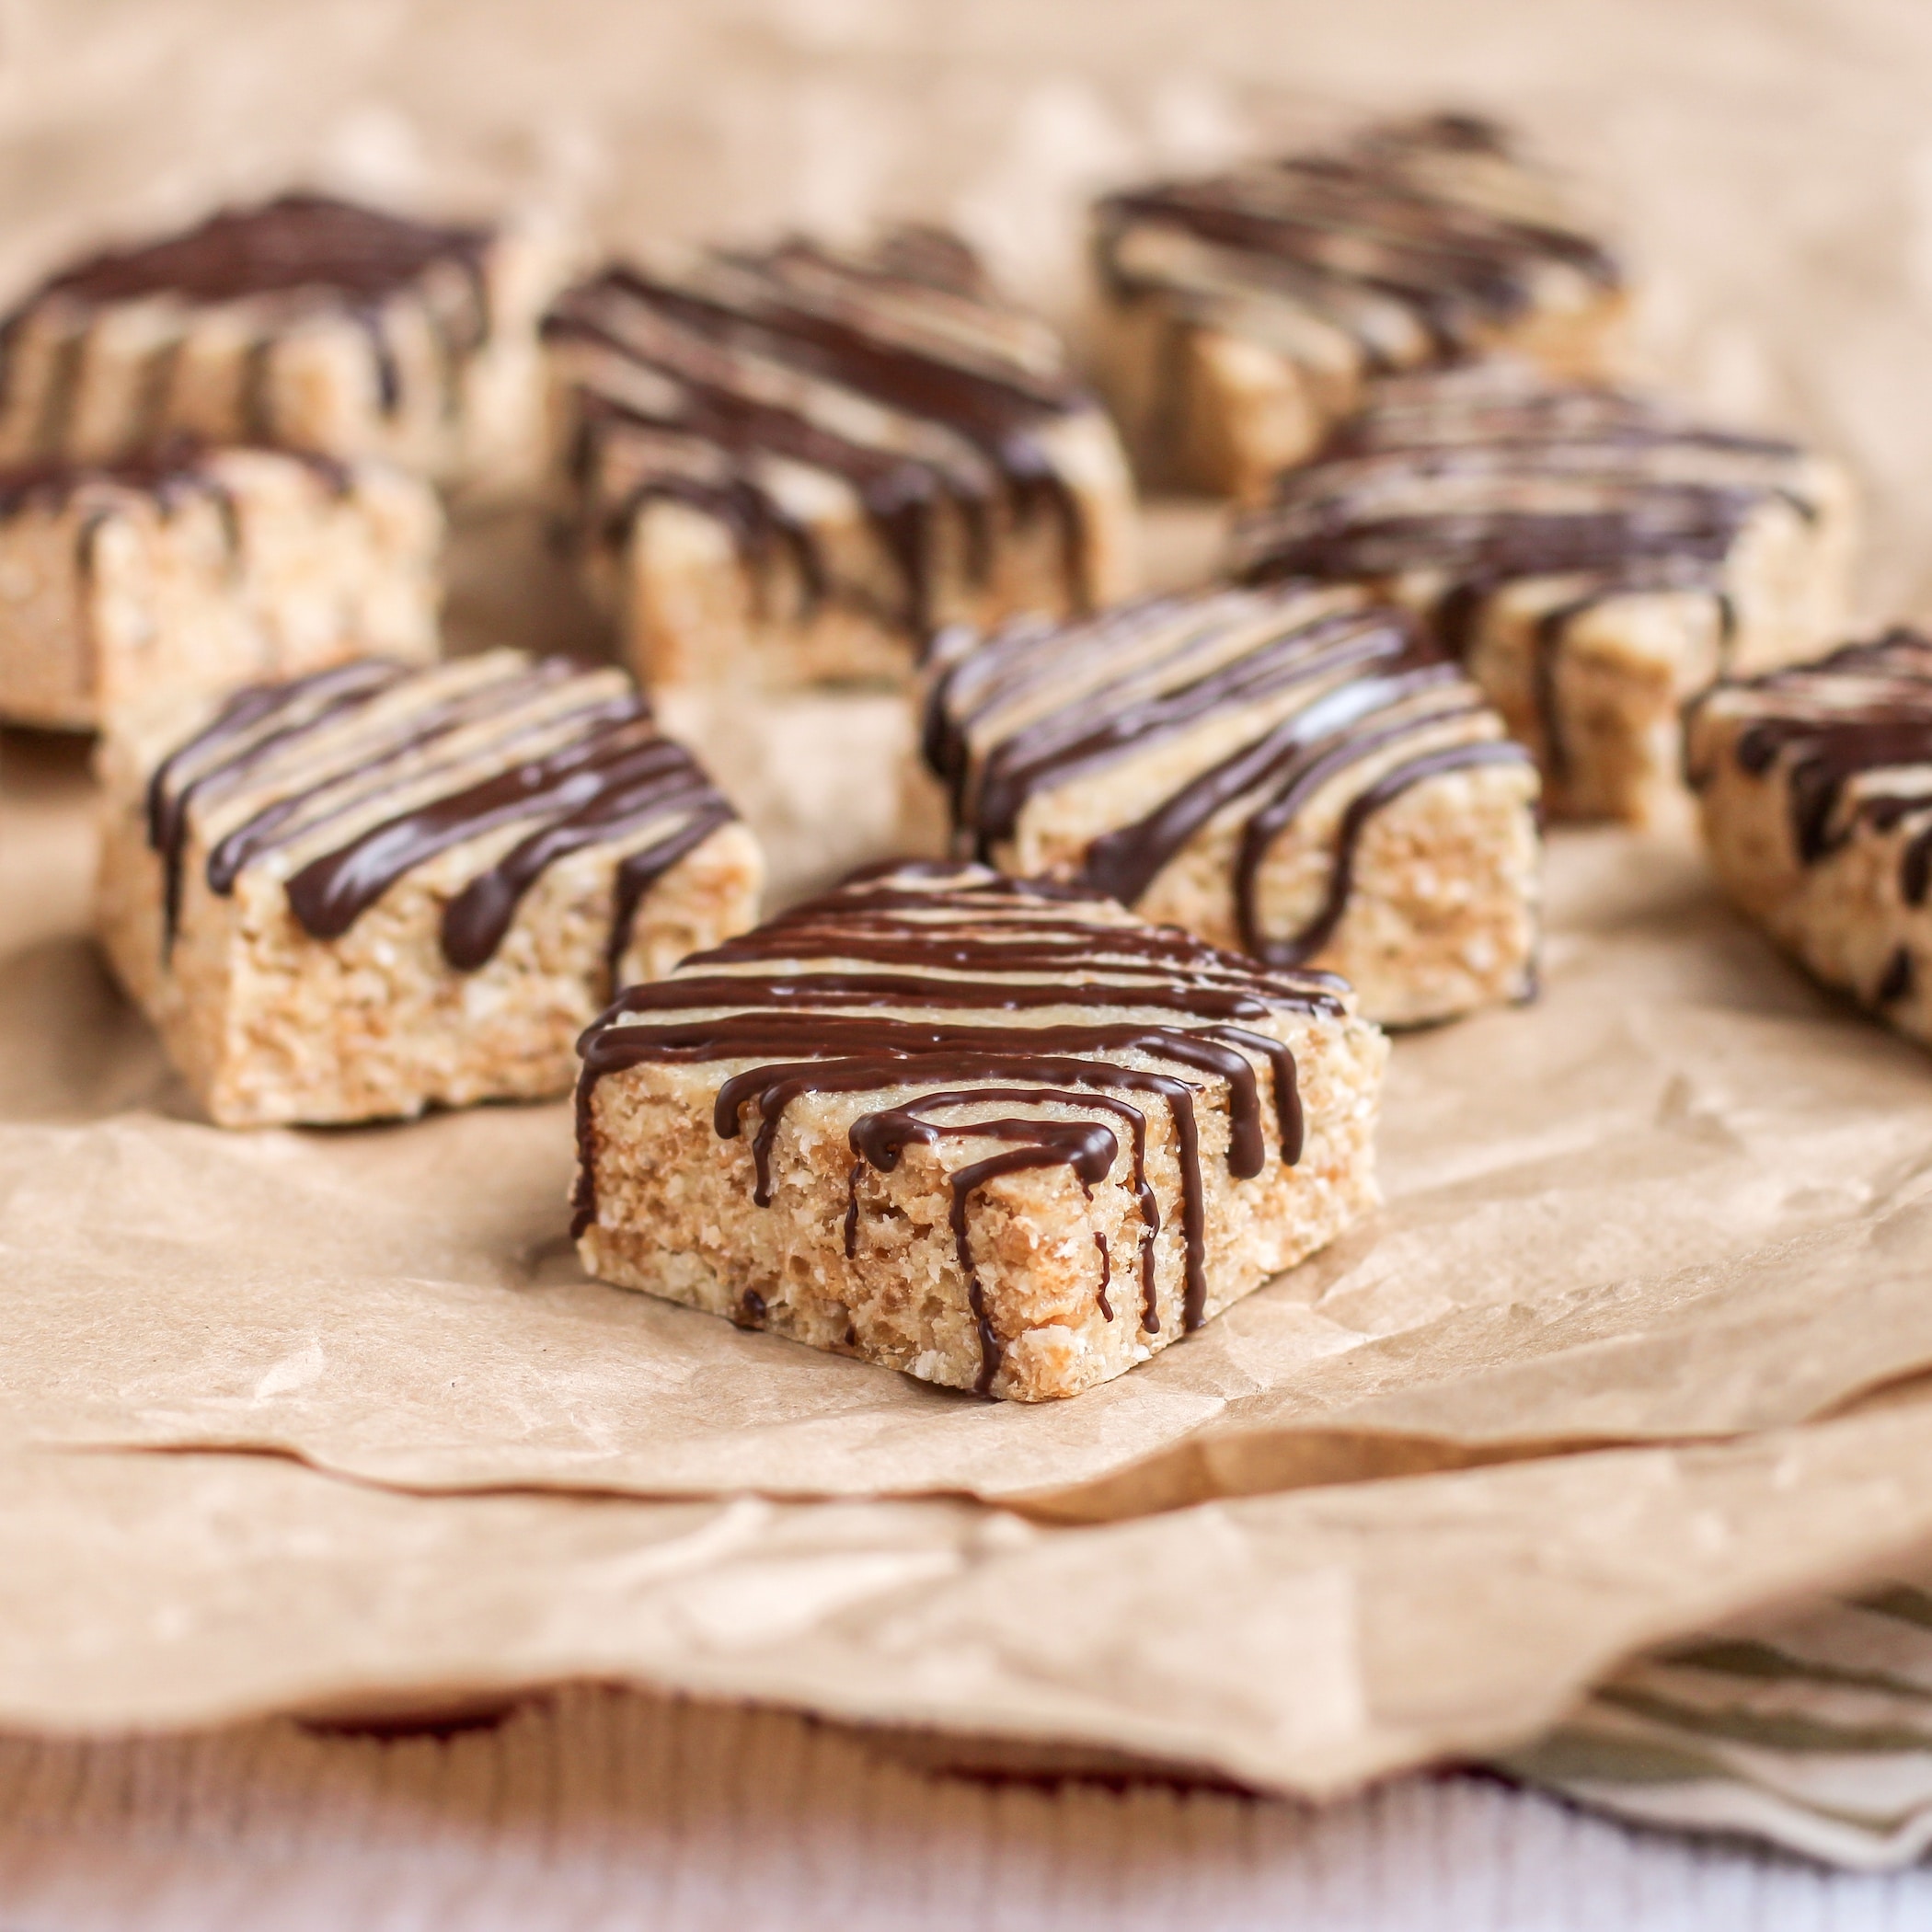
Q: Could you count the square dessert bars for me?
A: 9